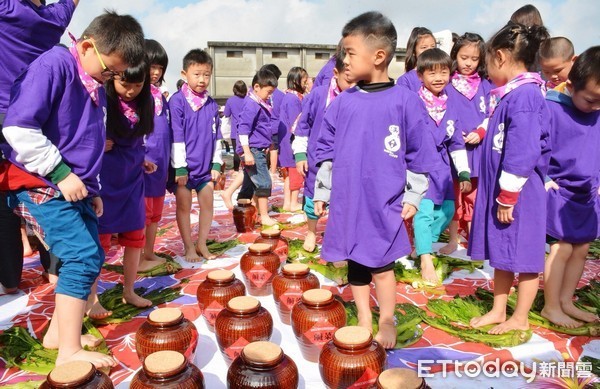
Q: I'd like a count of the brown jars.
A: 13